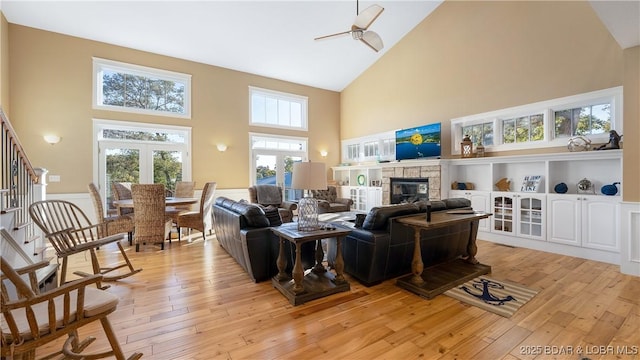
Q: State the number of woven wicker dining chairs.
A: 5